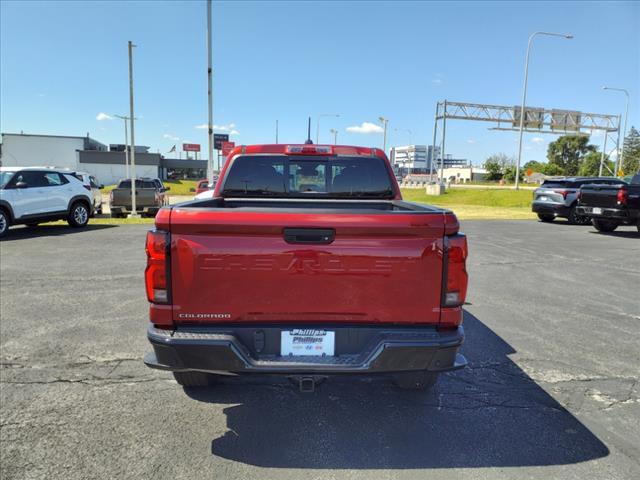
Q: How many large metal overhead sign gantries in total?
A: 1